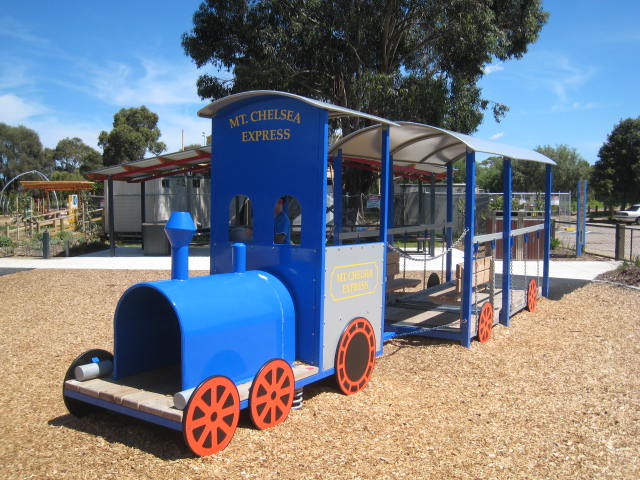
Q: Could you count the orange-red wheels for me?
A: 5